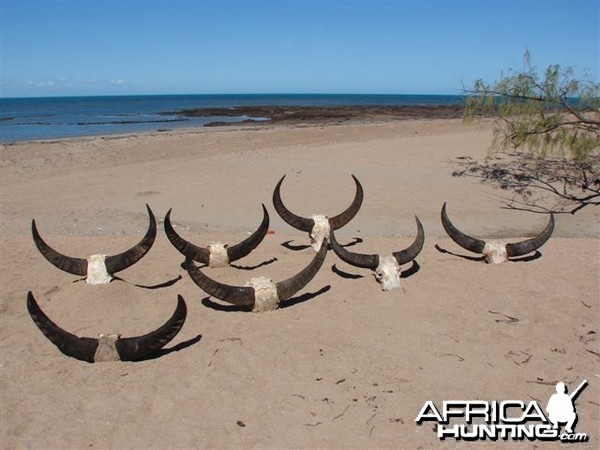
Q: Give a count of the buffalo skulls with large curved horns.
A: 7